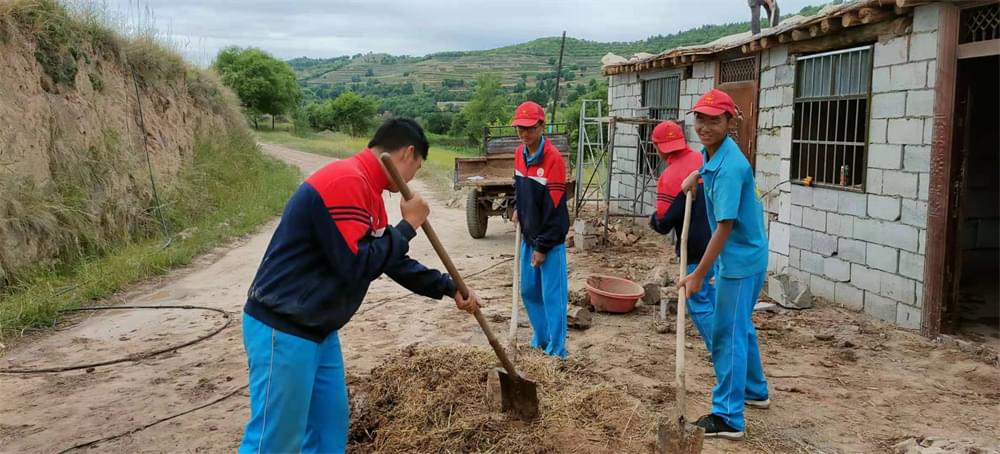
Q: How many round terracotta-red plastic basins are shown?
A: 1